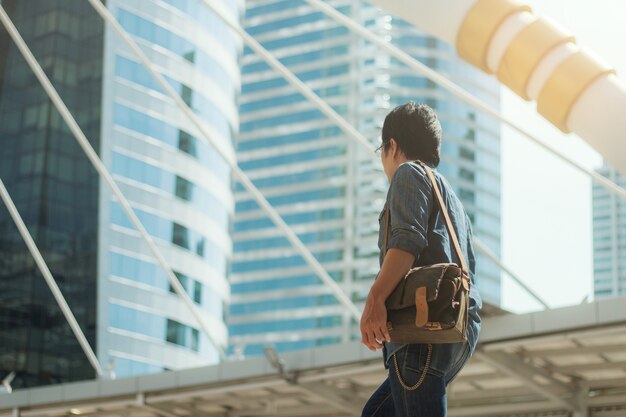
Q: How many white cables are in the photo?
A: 5